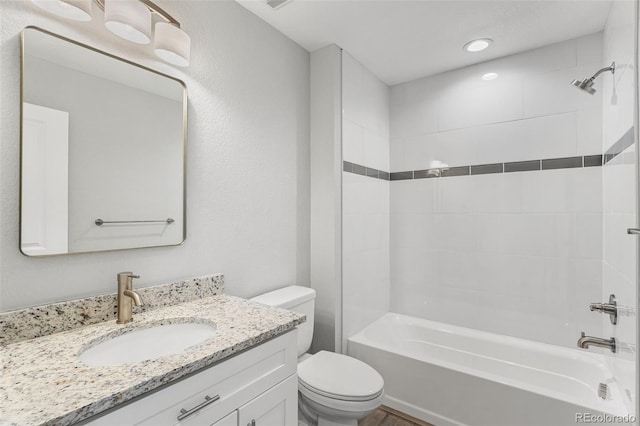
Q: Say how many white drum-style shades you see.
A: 3